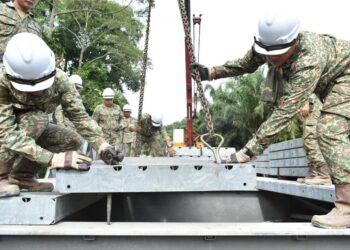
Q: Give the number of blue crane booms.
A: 0